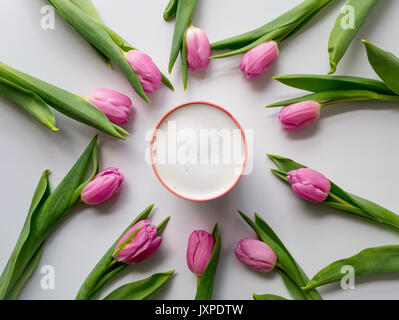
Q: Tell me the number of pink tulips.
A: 10